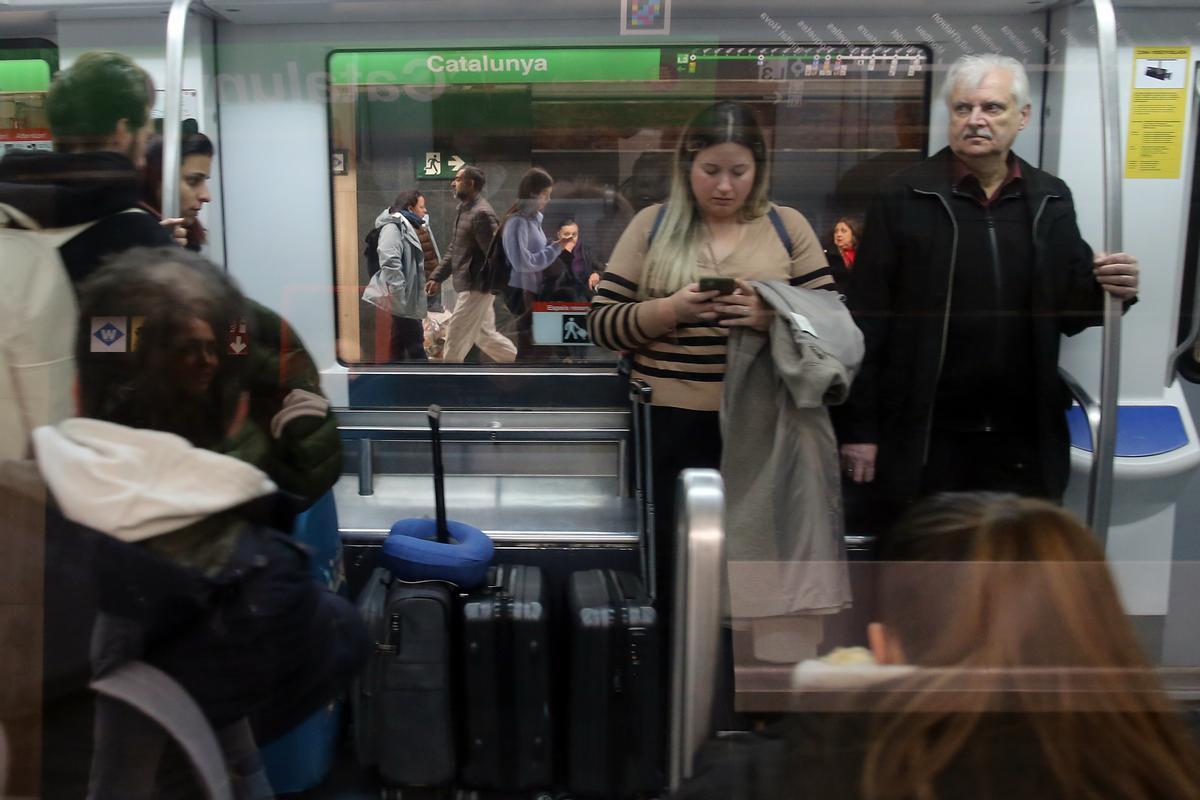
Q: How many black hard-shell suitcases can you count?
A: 2